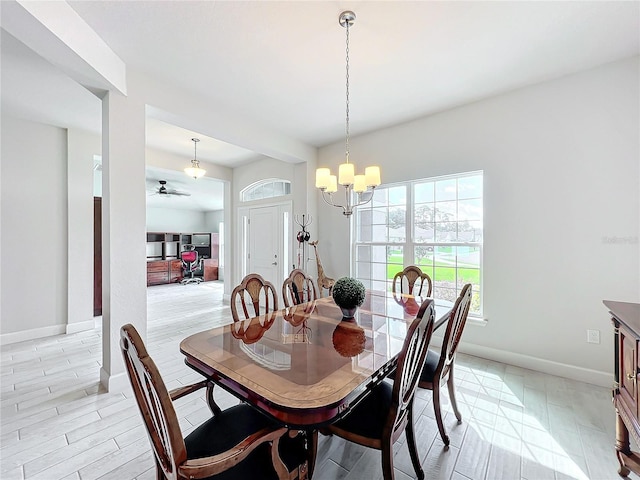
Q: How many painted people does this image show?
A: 0